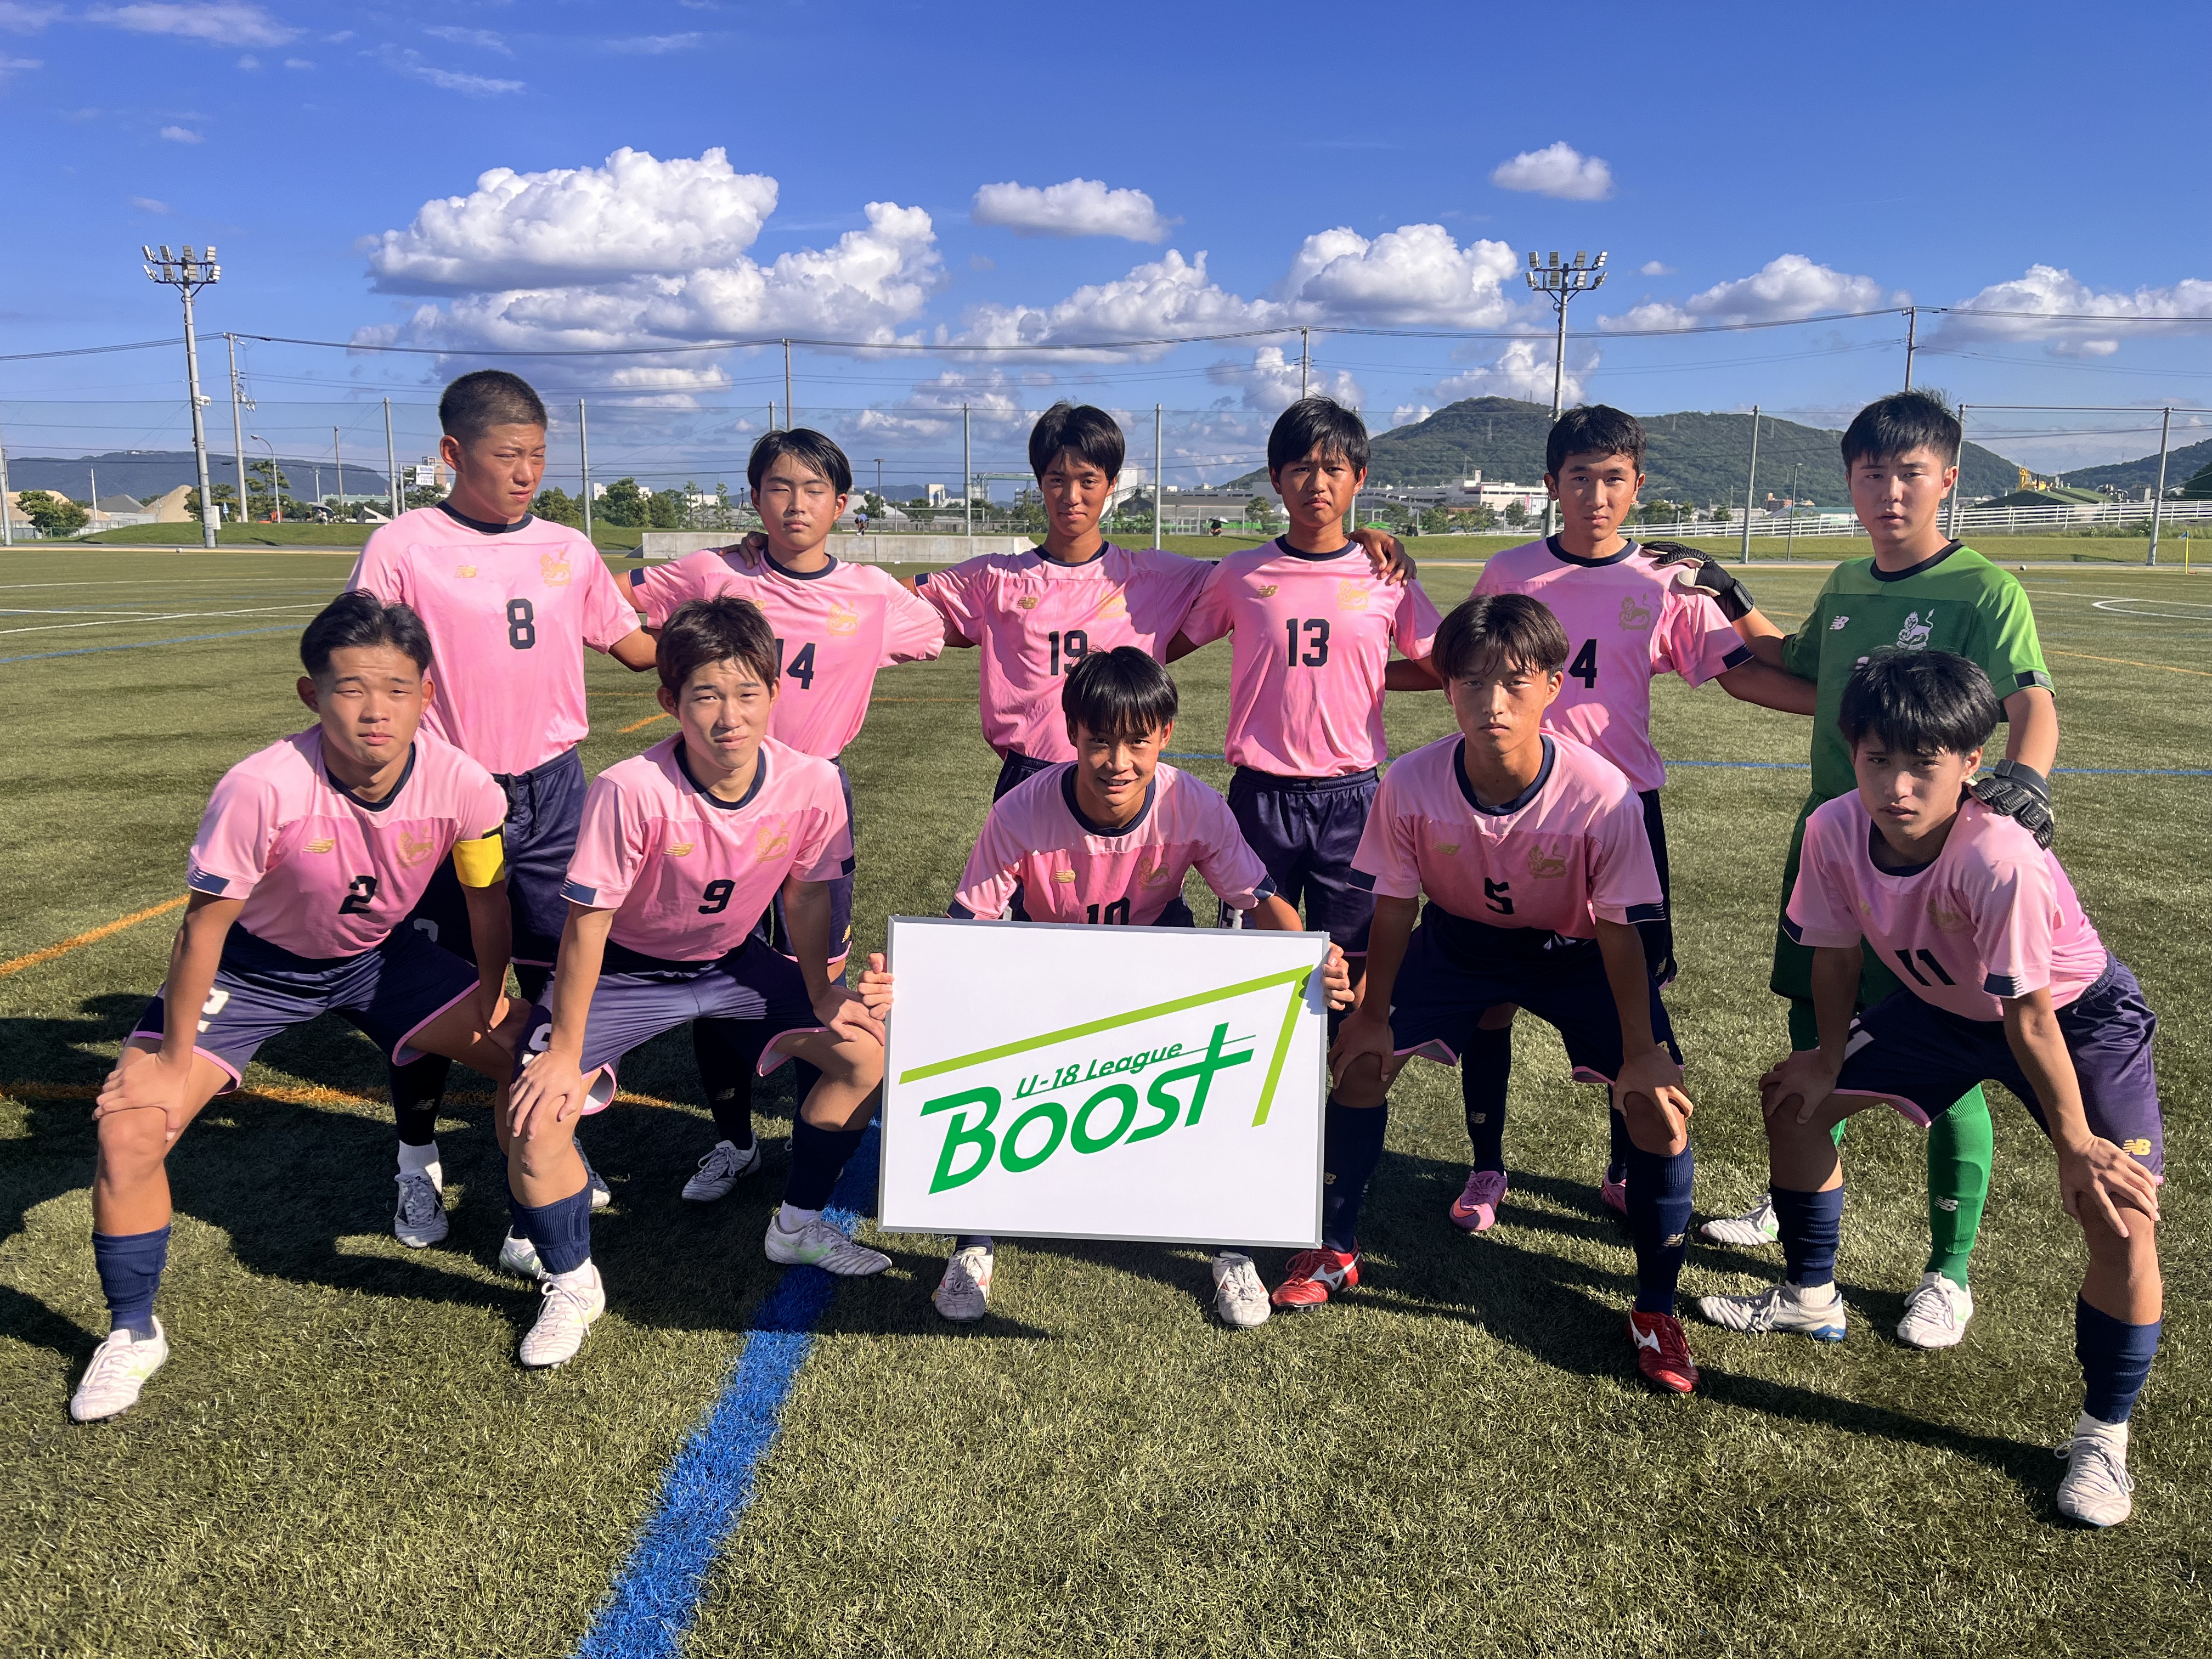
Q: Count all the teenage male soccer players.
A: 11